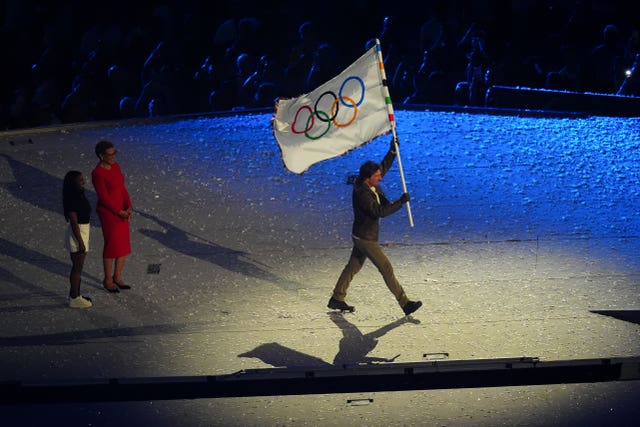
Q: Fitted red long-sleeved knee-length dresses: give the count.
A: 1